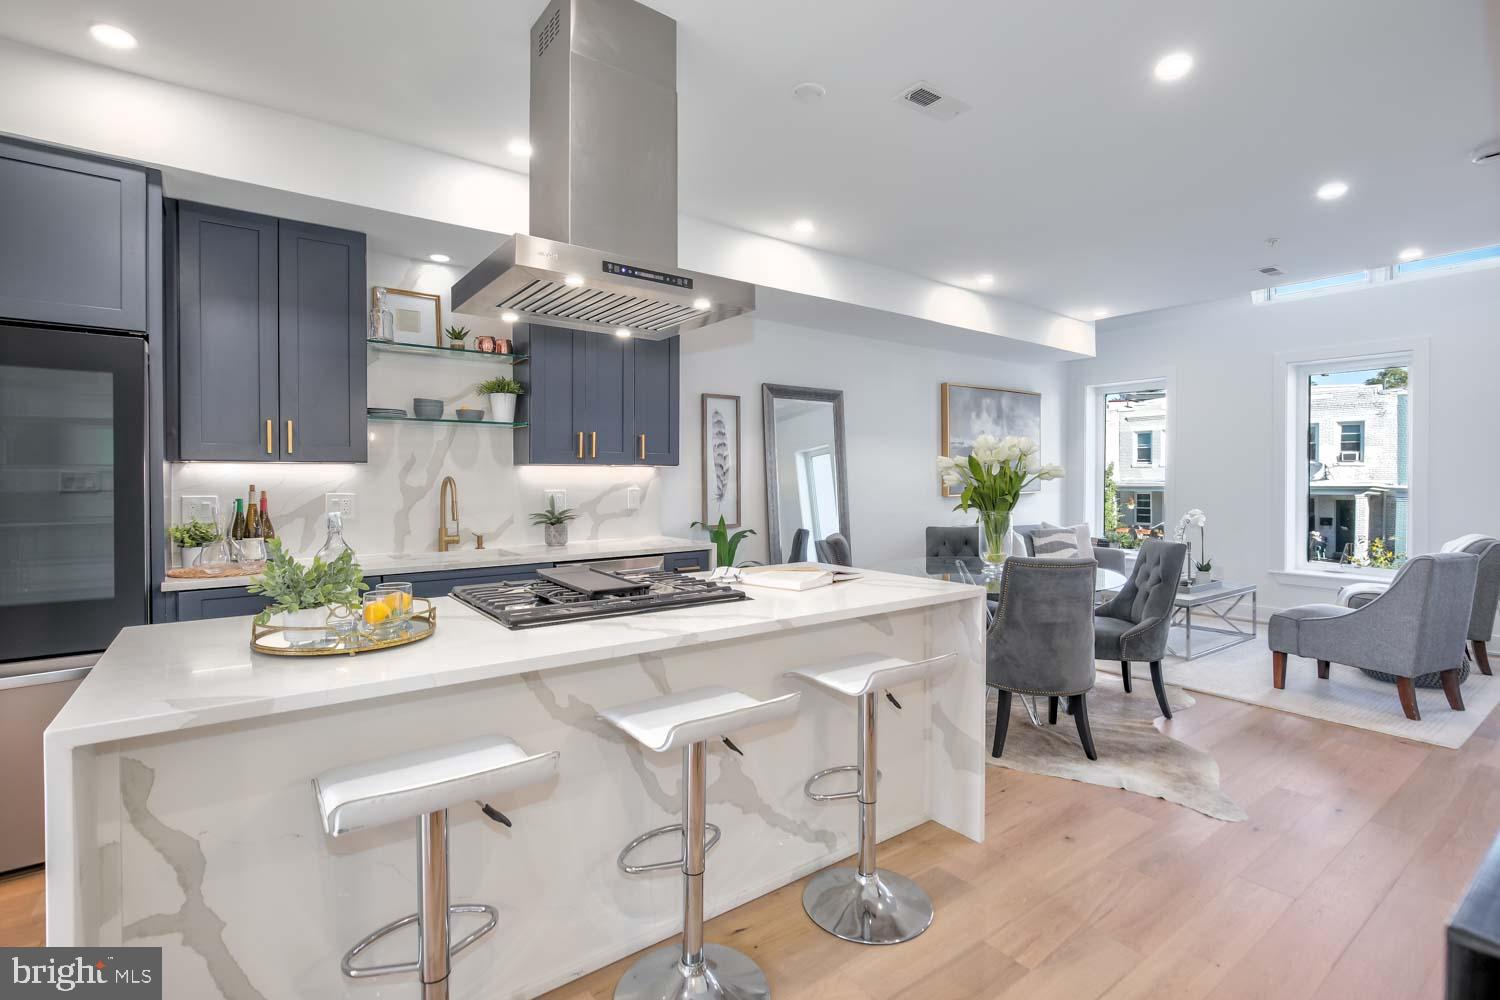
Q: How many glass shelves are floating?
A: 2